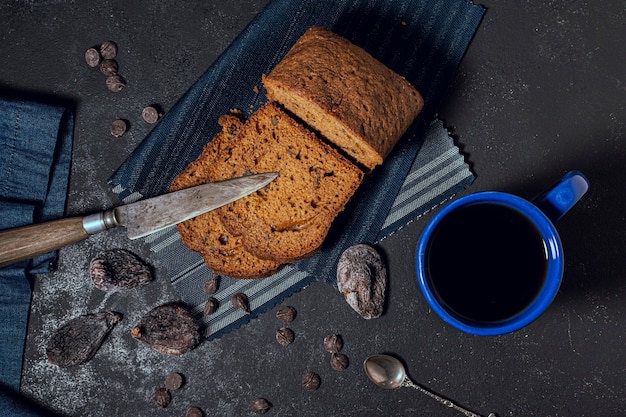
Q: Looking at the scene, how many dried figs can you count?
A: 4